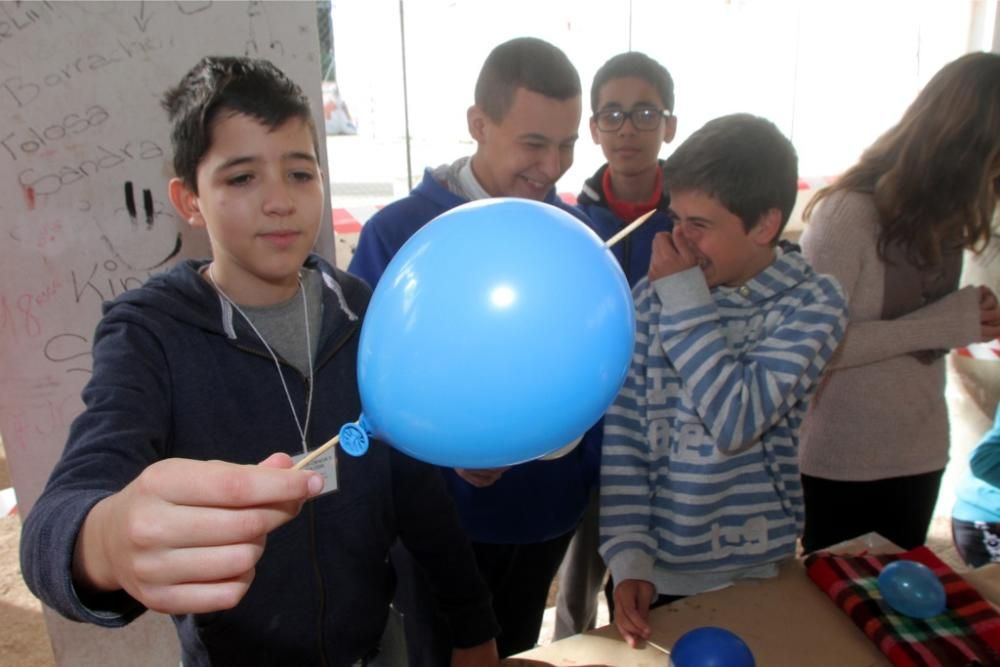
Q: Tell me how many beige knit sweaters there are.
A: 1